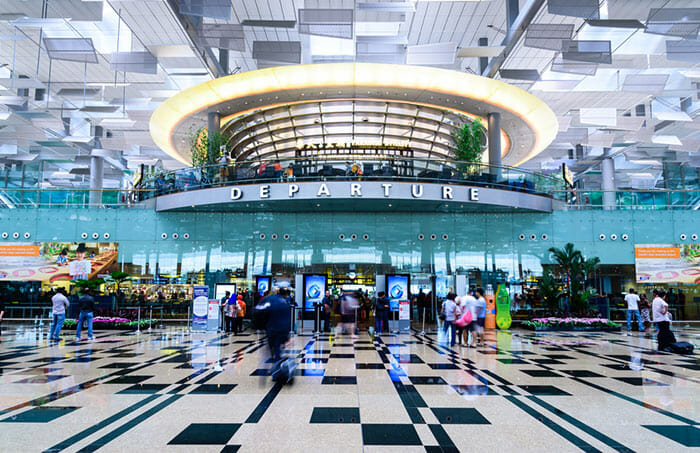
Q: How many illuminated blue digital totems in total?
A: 3